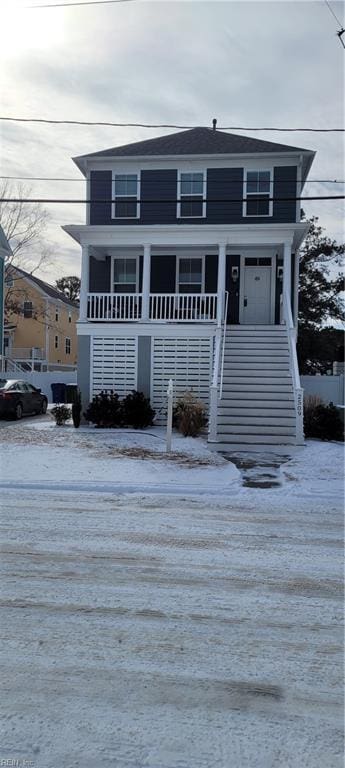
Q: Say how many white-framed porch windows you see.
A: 2